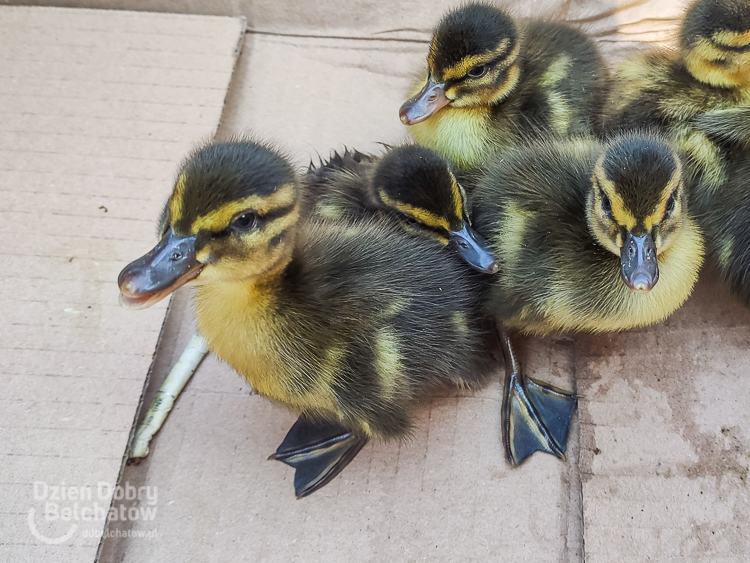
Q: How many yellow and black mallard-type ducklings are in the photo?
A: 5